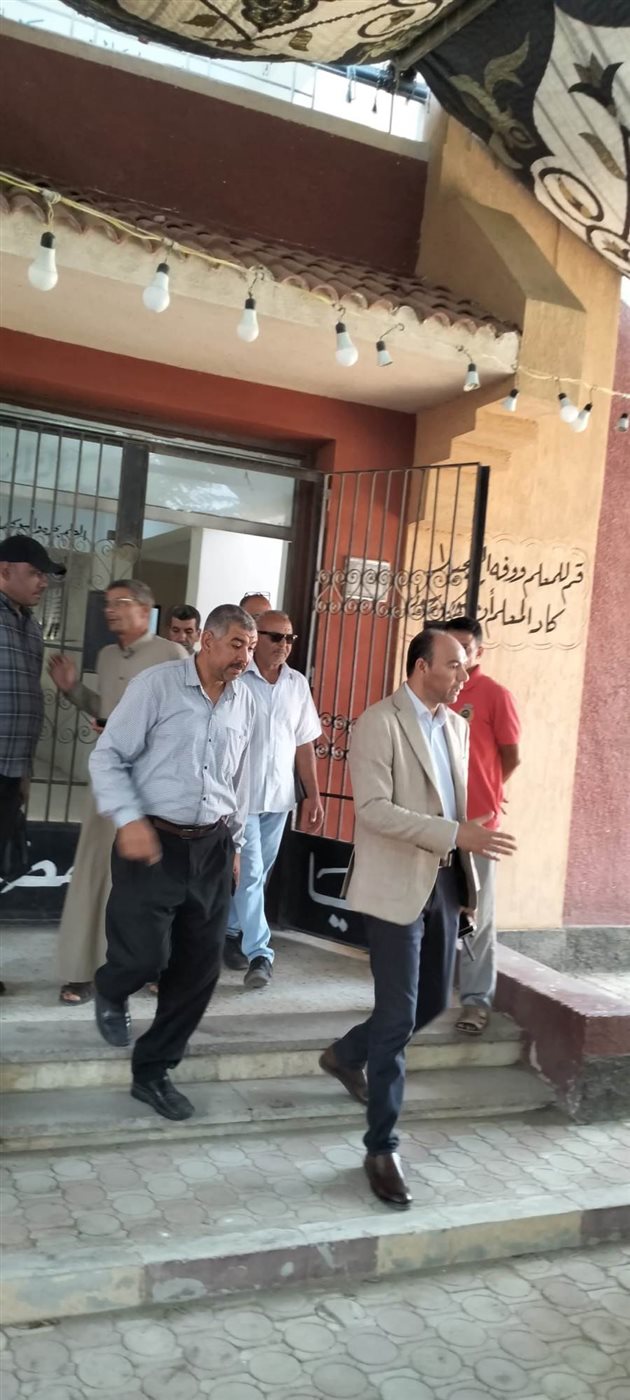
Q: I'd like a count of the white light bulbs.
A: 10